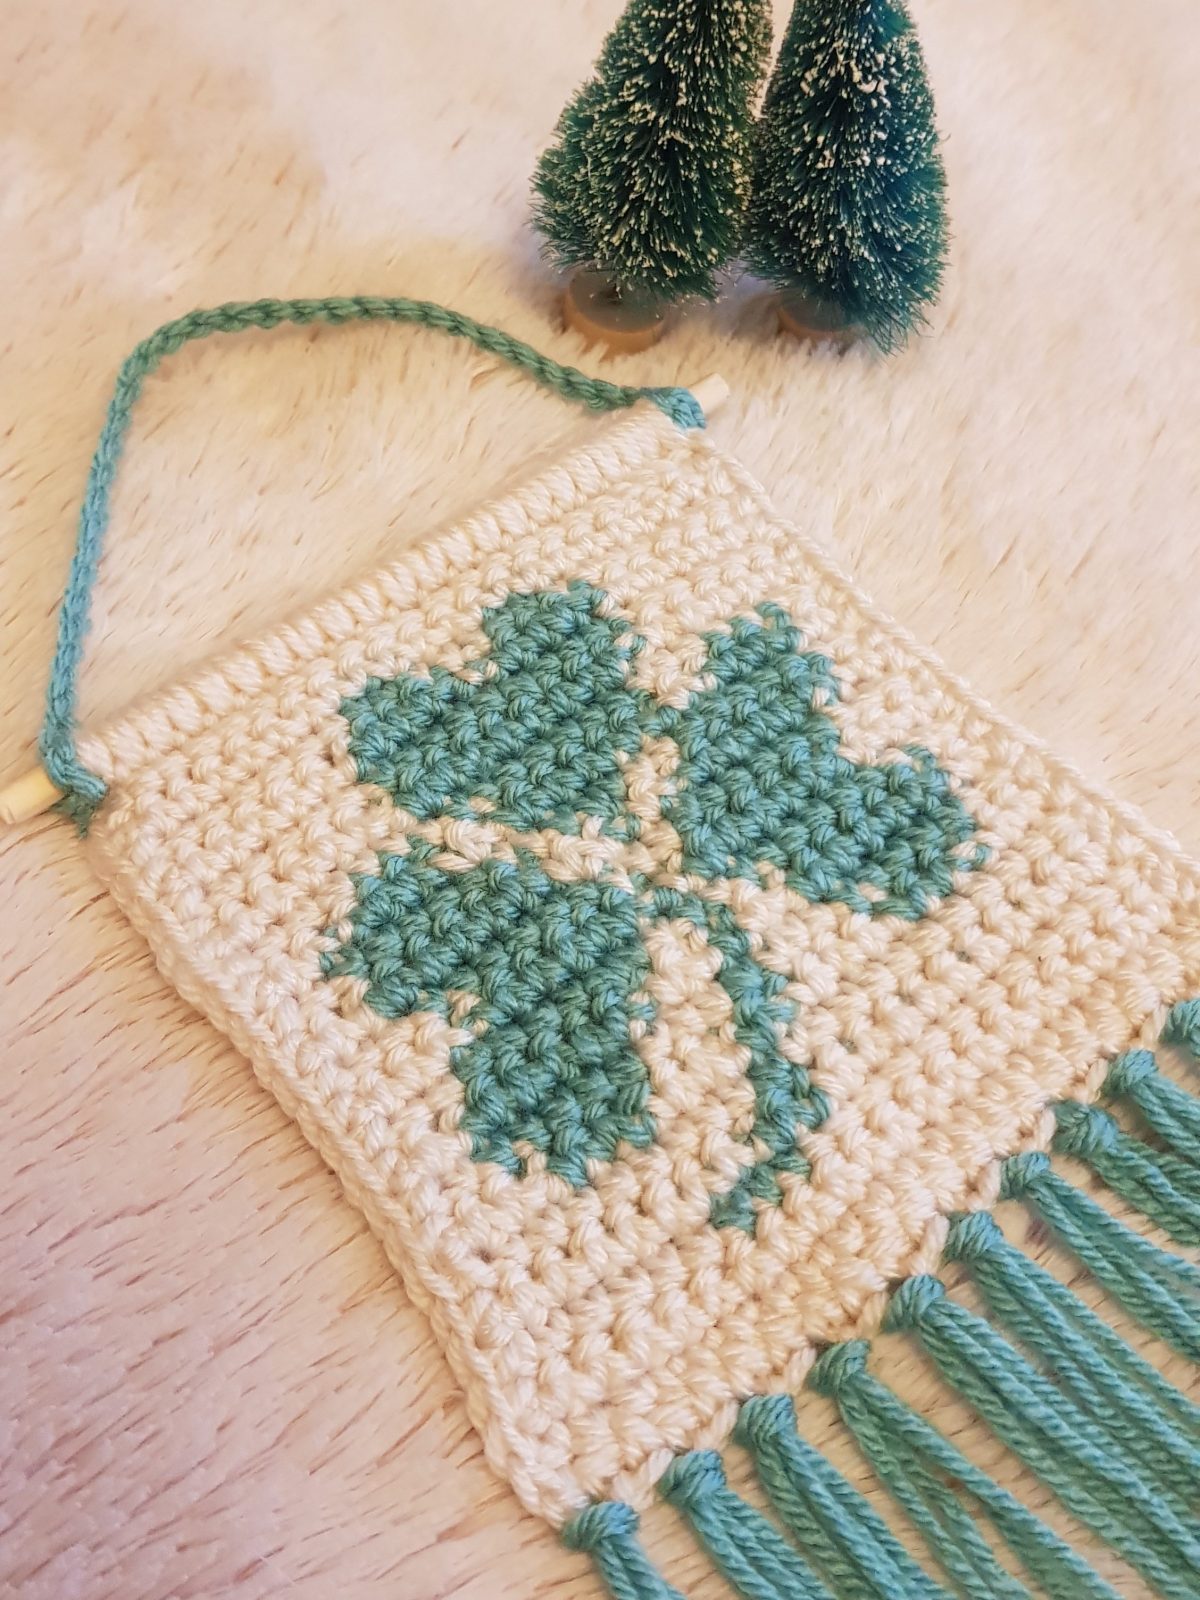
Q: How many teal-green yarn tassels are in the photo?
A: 10